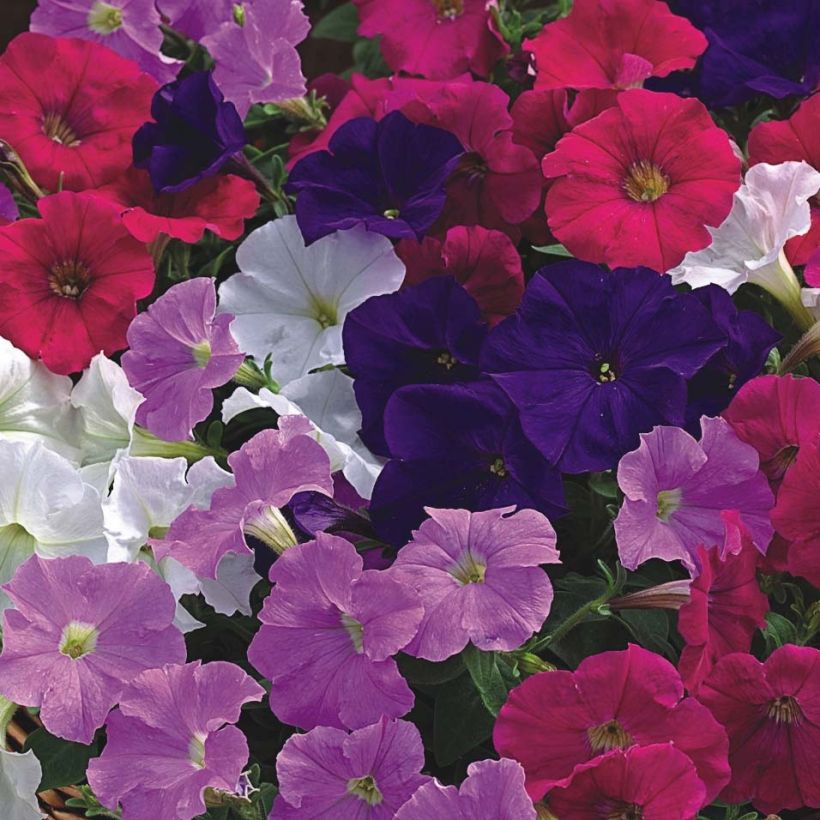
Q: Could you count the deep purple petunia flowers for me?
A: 7